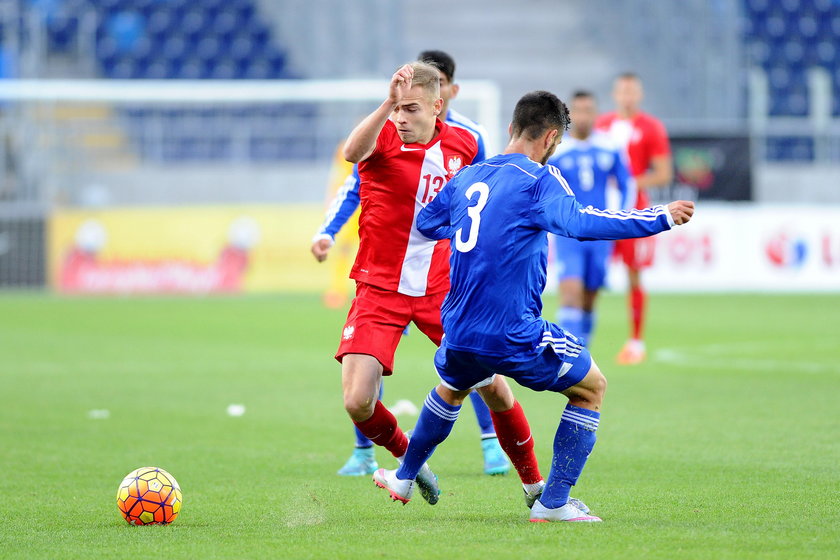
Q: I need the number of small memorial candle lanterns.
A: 0